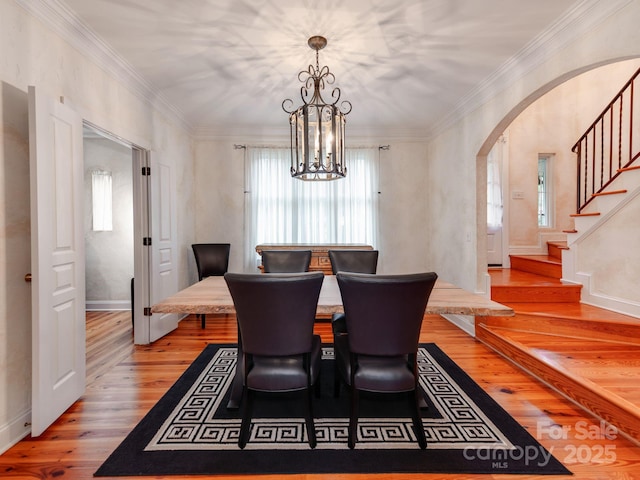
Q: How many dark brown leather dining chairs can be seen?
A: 5